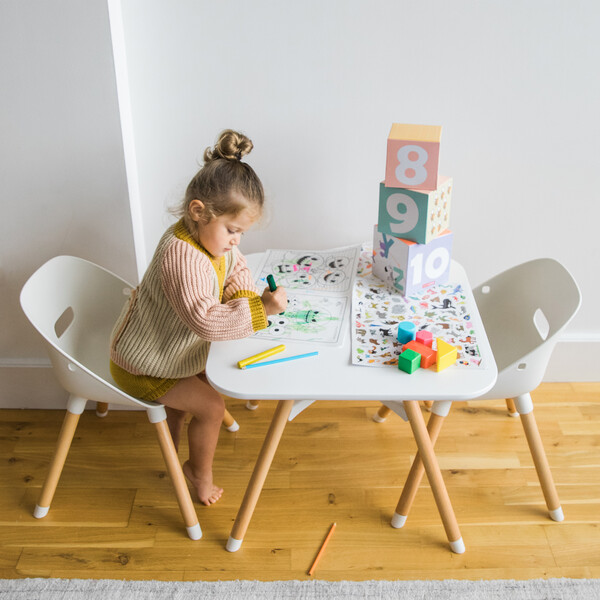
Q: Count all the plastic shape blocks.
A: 5